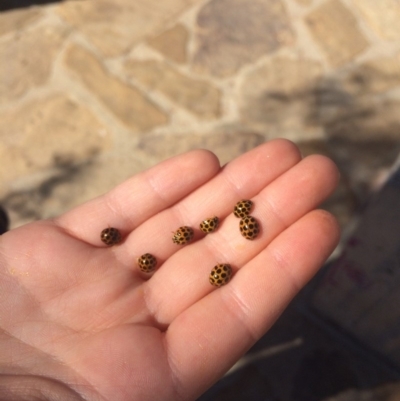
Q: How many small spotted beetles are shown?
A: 7